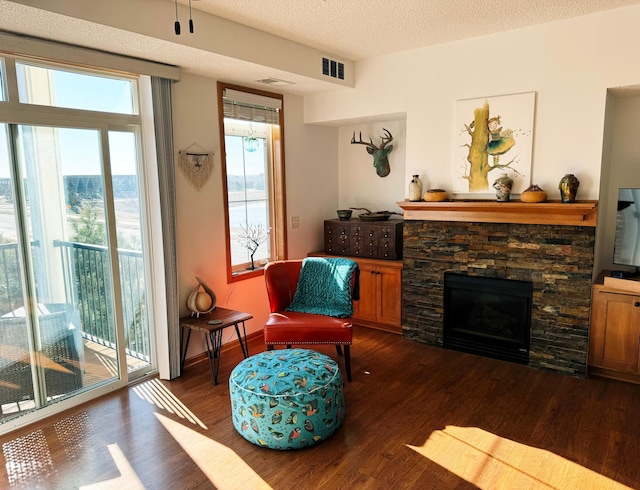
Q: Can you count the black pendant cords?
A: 2